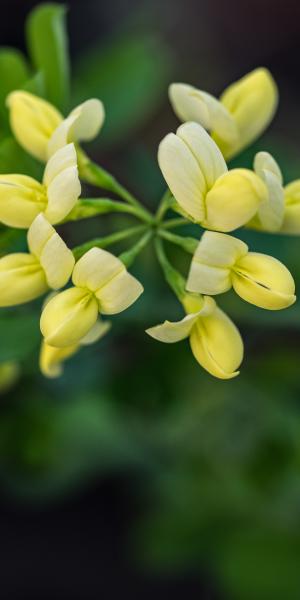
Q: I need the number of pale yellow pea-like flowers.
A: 10